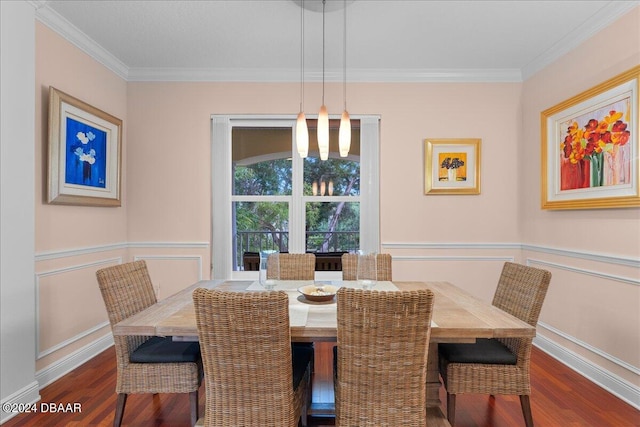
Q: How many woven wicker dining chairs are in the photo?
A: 6